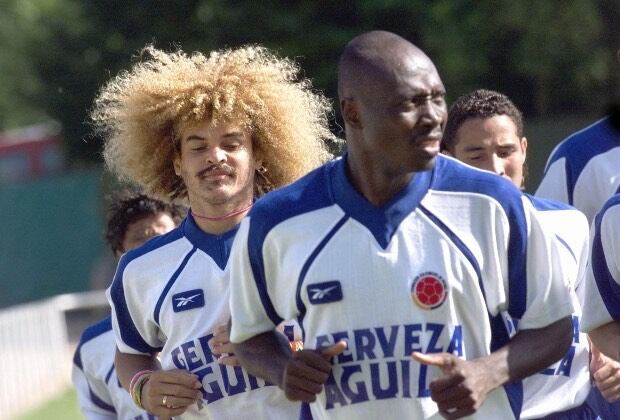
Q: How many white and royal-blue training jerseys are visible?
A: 6